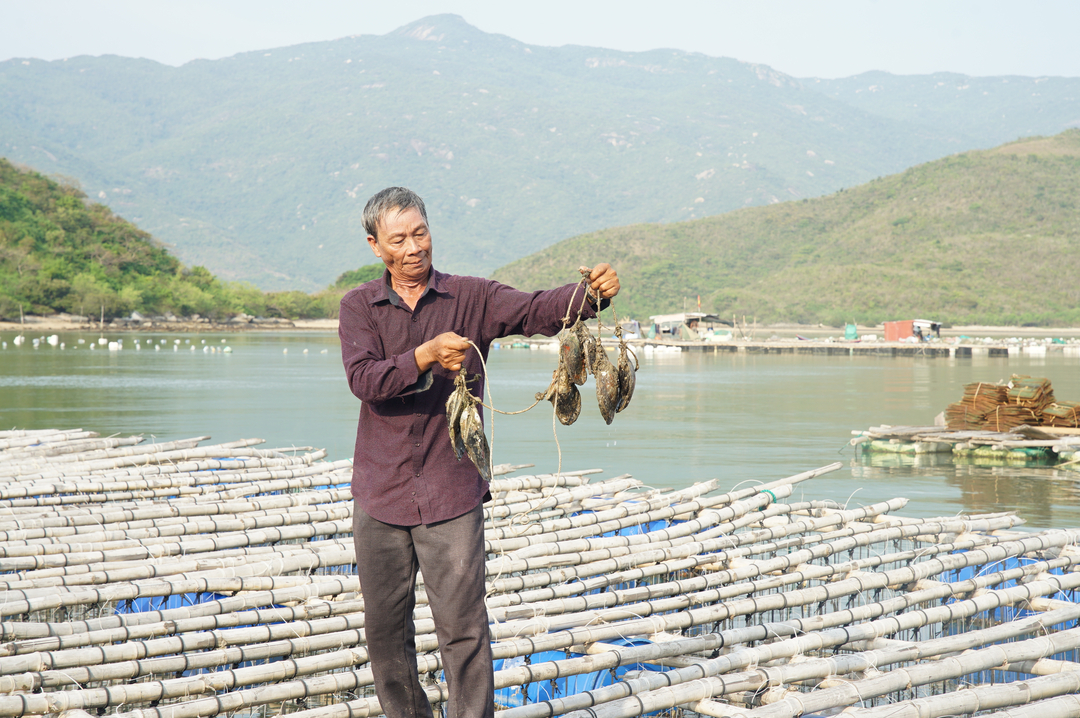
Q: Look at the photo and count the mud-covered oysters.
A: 7